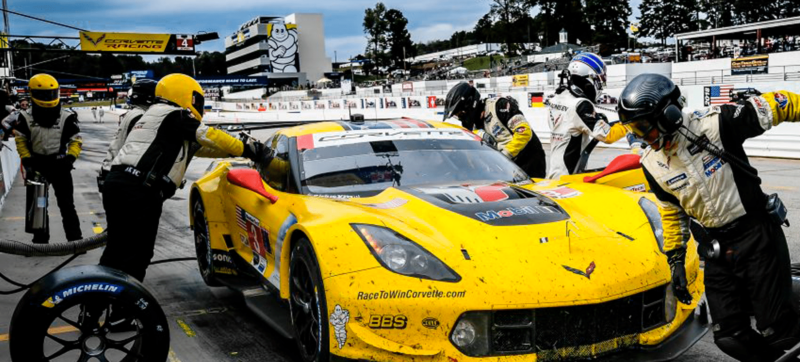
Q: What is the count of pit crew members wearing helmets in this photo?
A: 6